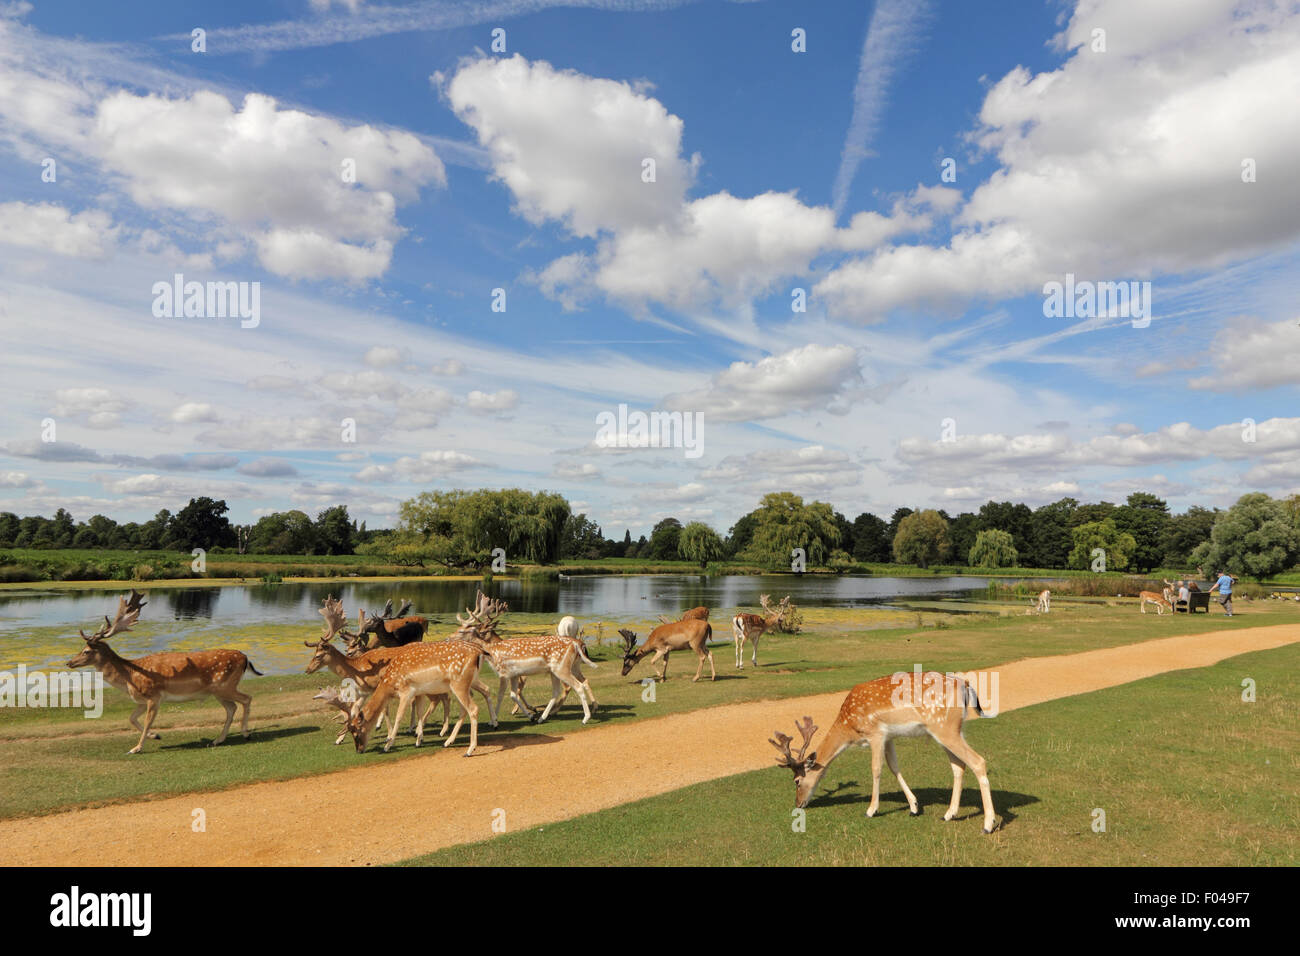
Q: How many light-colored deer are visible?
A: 1